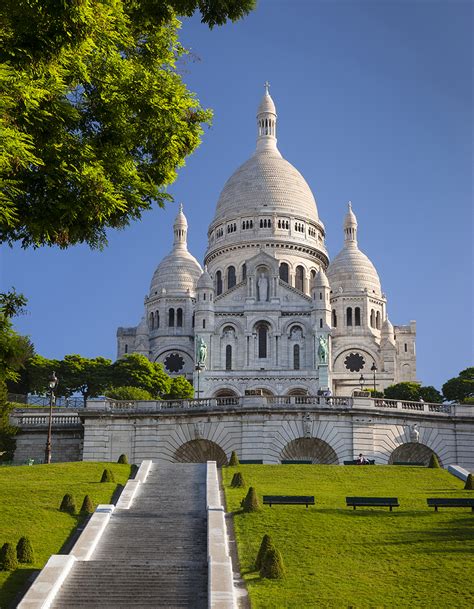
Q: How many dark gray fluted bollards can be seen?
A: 0